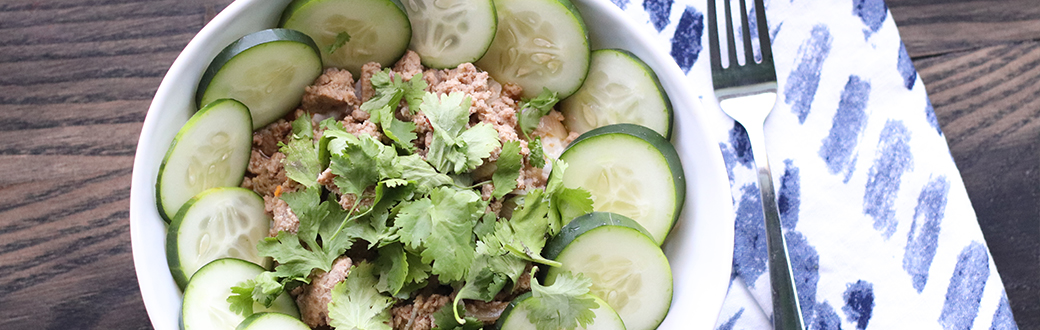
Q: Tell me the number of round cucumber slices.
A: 12